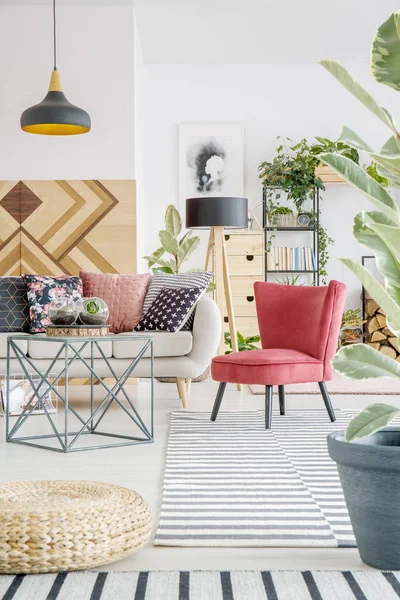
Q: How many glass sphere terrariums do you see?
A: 2